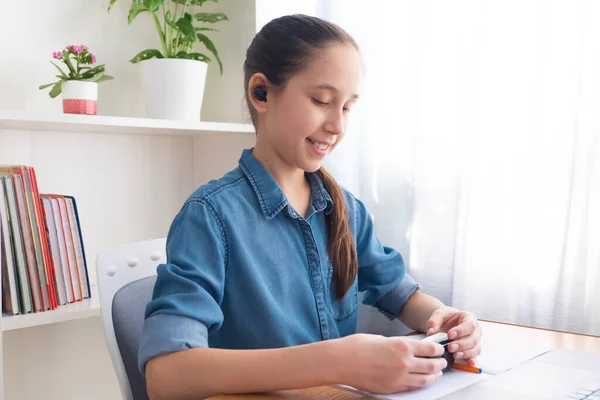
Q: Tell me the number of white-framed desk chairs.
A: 1